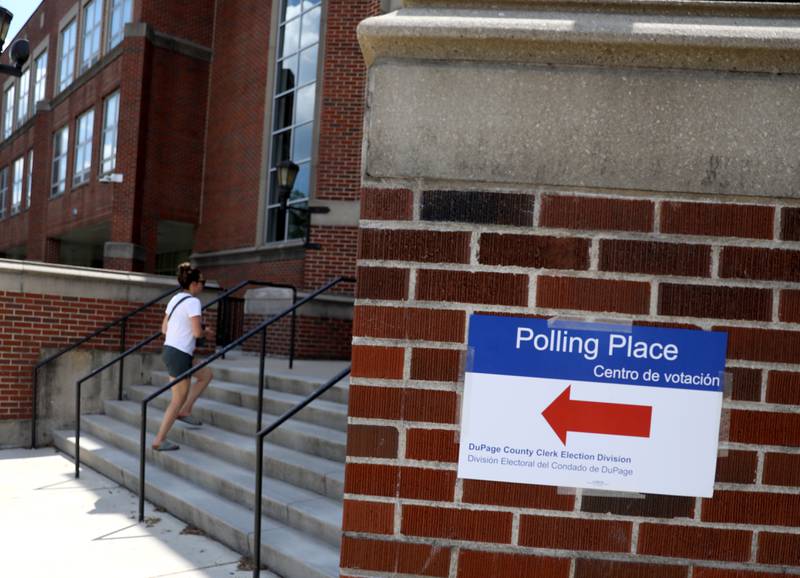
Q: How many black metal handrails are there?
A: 4